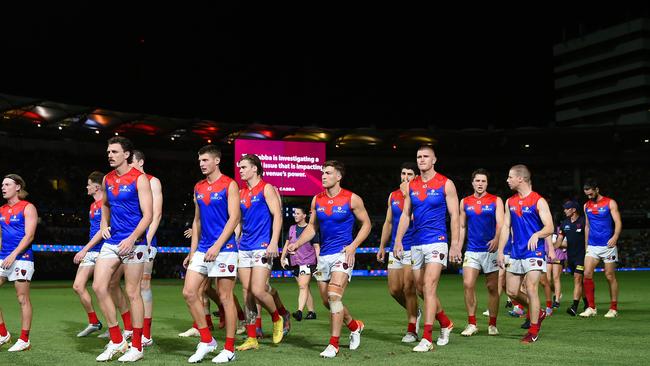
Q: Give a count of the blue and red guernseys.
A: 12